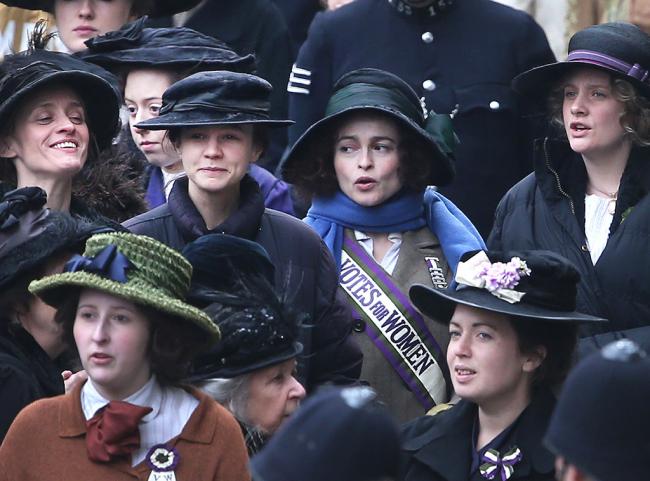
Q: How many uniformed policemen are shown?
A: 3